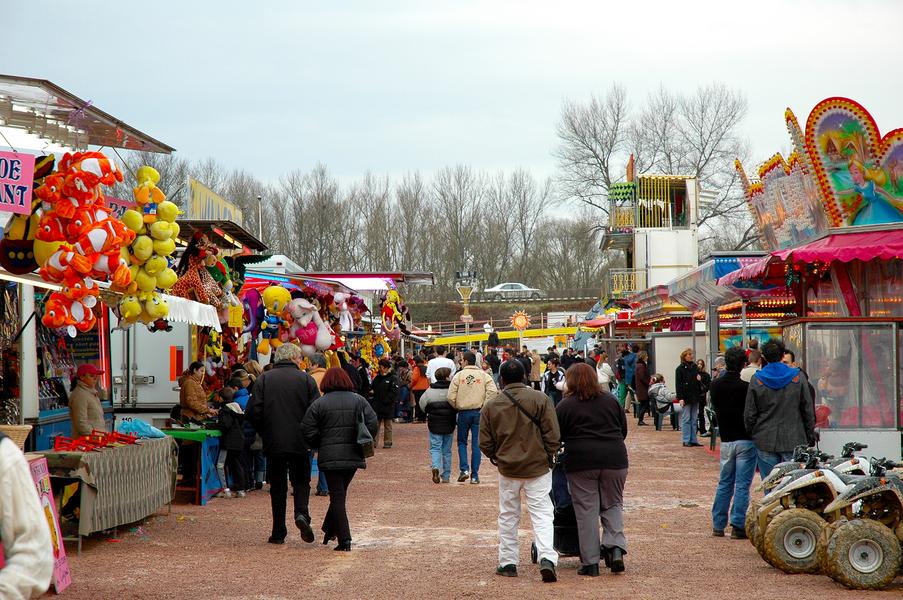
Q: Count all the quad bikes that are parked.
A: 4